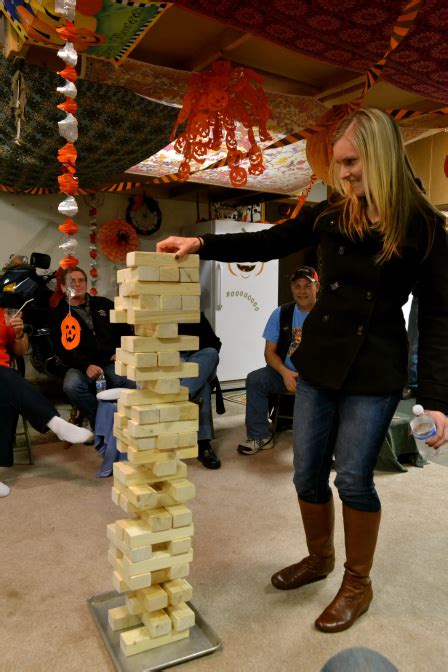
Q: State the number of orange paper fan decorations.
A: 1